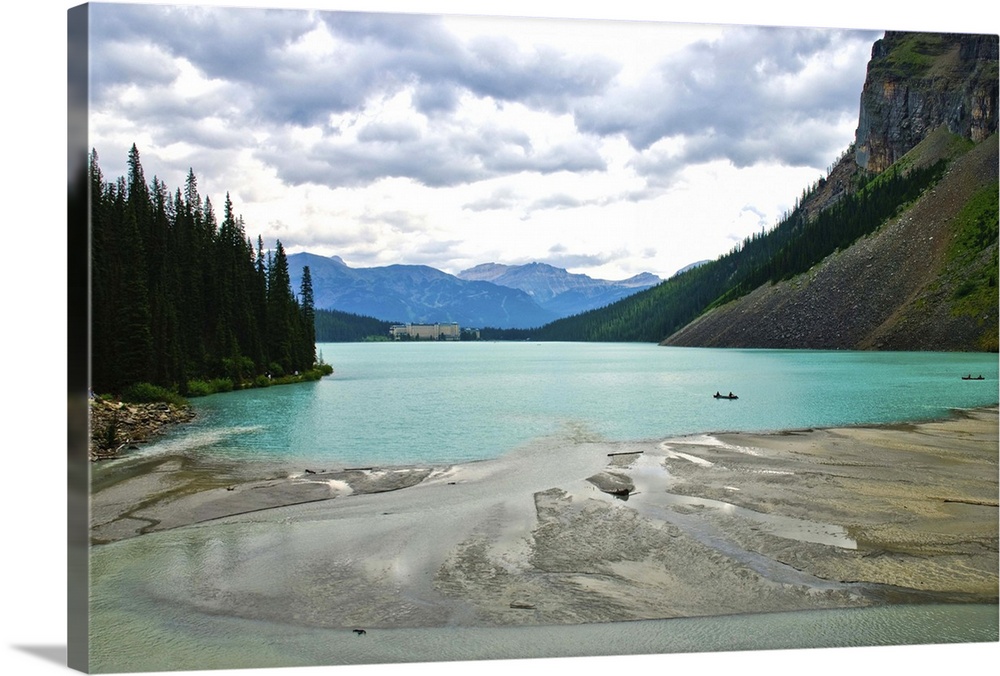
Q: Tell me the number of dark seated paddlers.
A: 4